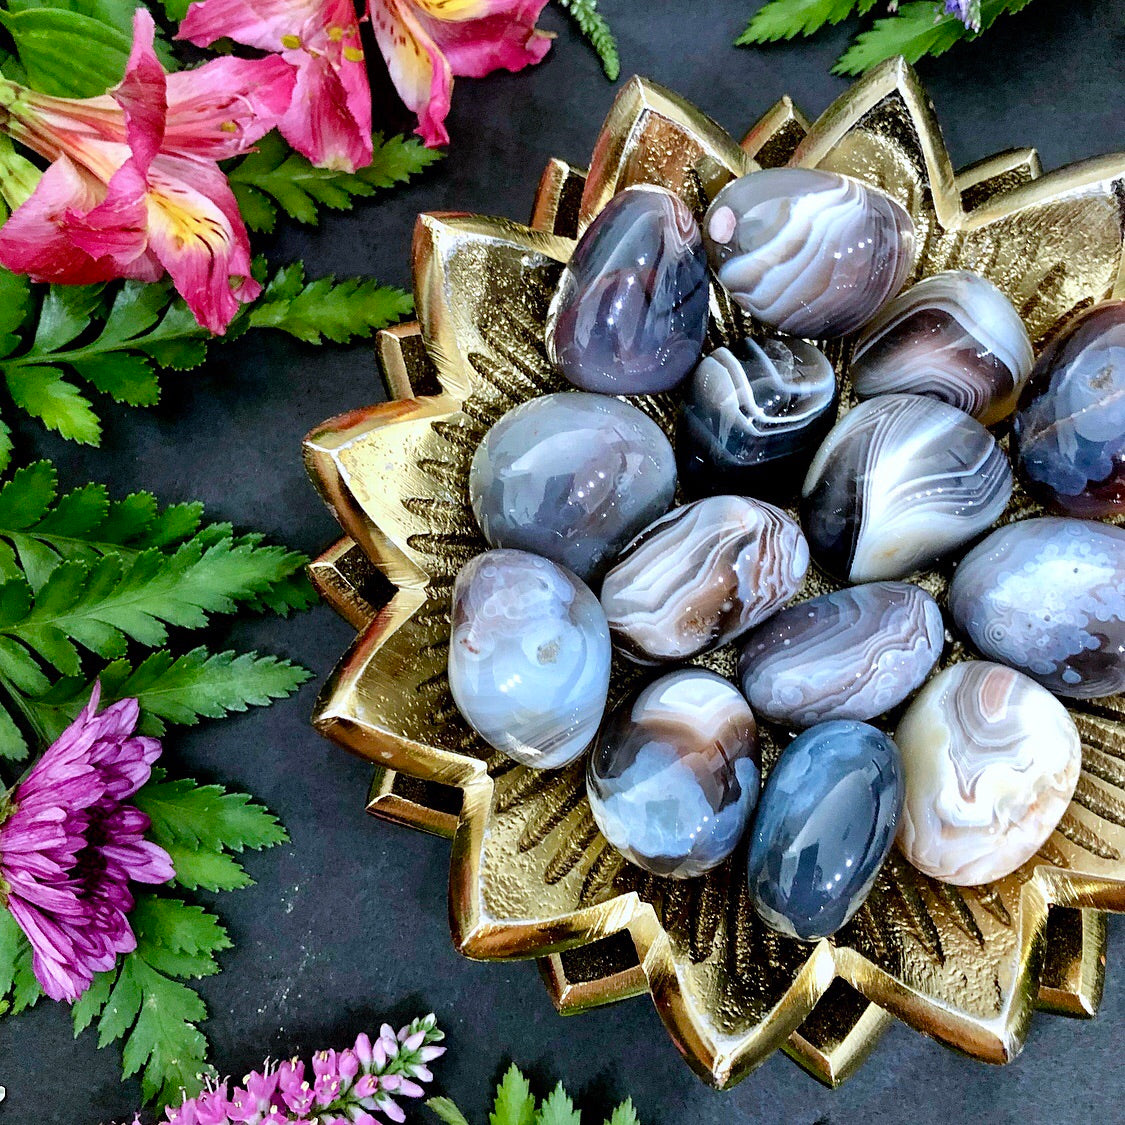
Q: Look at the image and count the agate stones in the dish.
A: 14